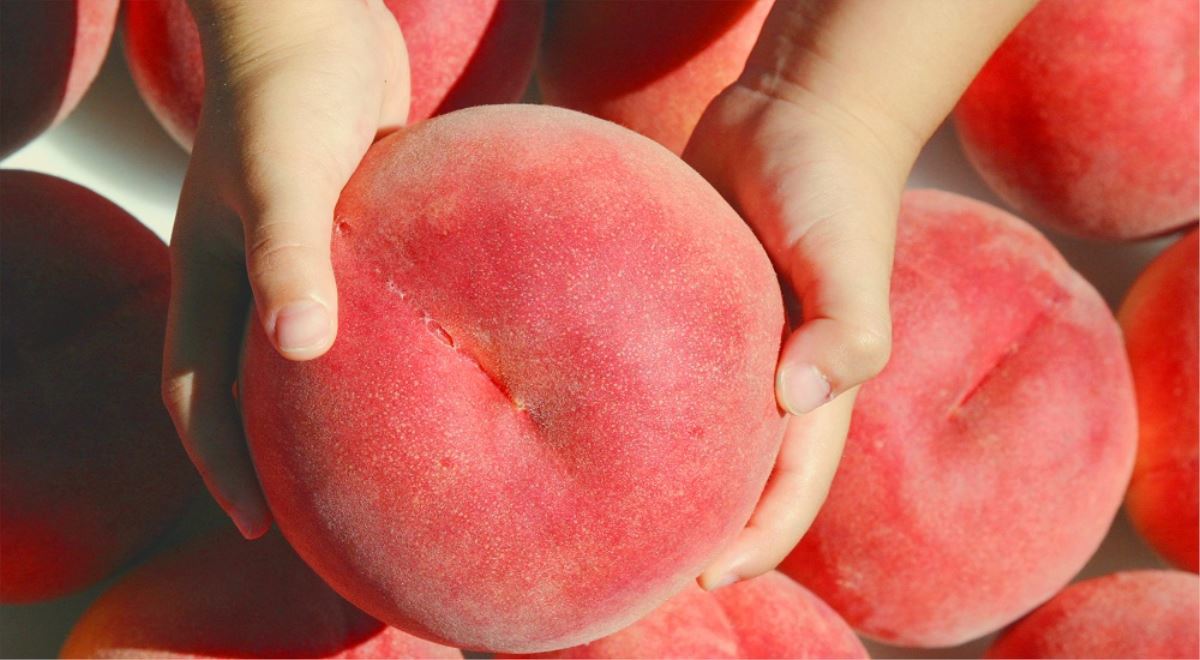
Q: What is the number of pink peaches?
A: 11